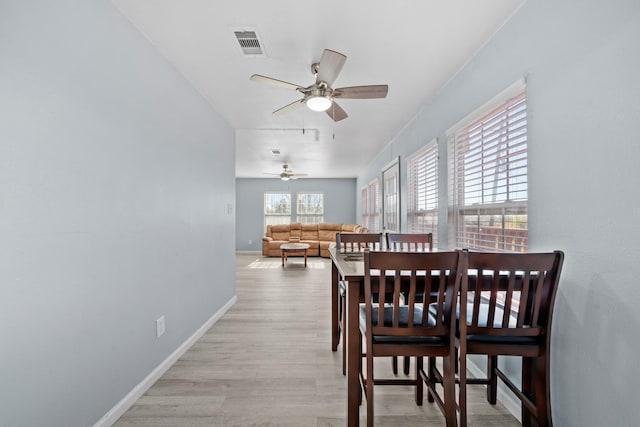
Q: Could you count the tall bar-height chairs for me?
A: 4